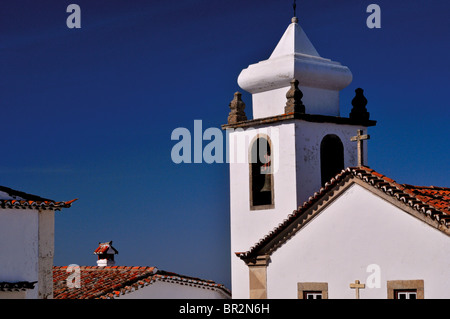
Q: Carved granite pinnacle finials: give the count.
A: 3